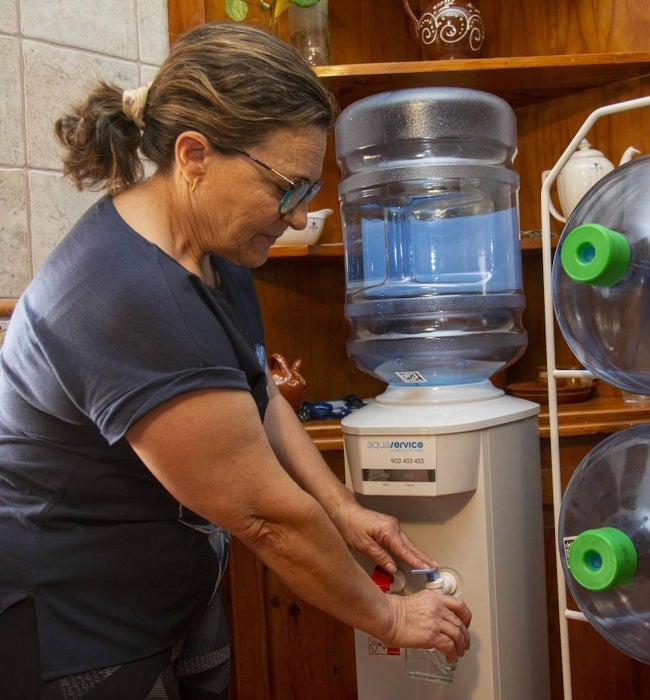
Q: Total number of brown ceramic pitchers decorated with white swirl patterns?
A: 1